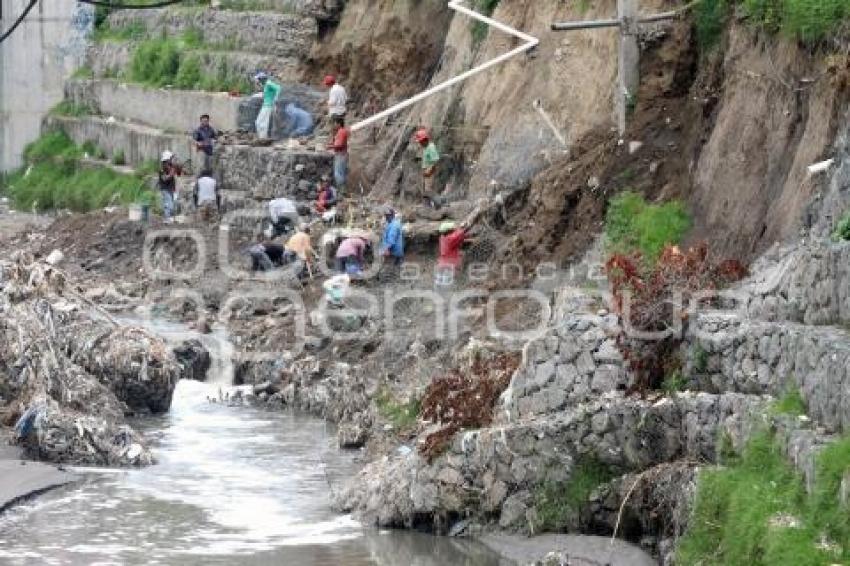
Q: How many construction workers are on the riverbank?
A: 15